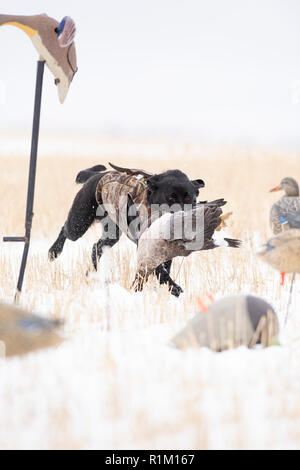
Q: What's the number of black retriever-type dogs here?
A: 1